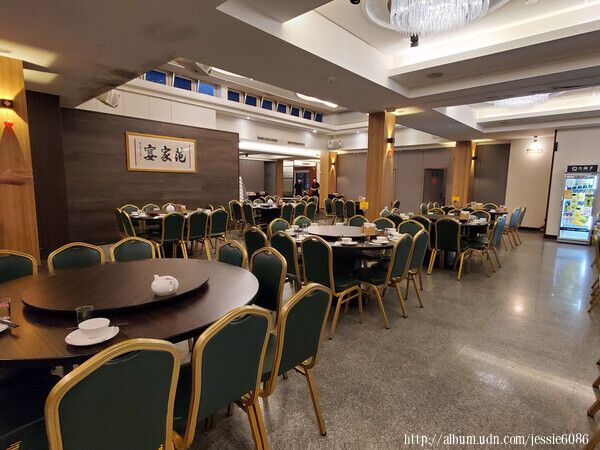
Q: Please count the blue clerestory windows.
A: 10